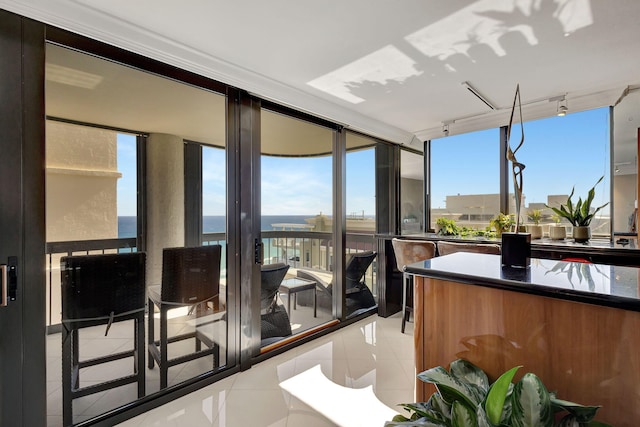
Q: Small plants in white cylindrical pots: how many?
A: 2